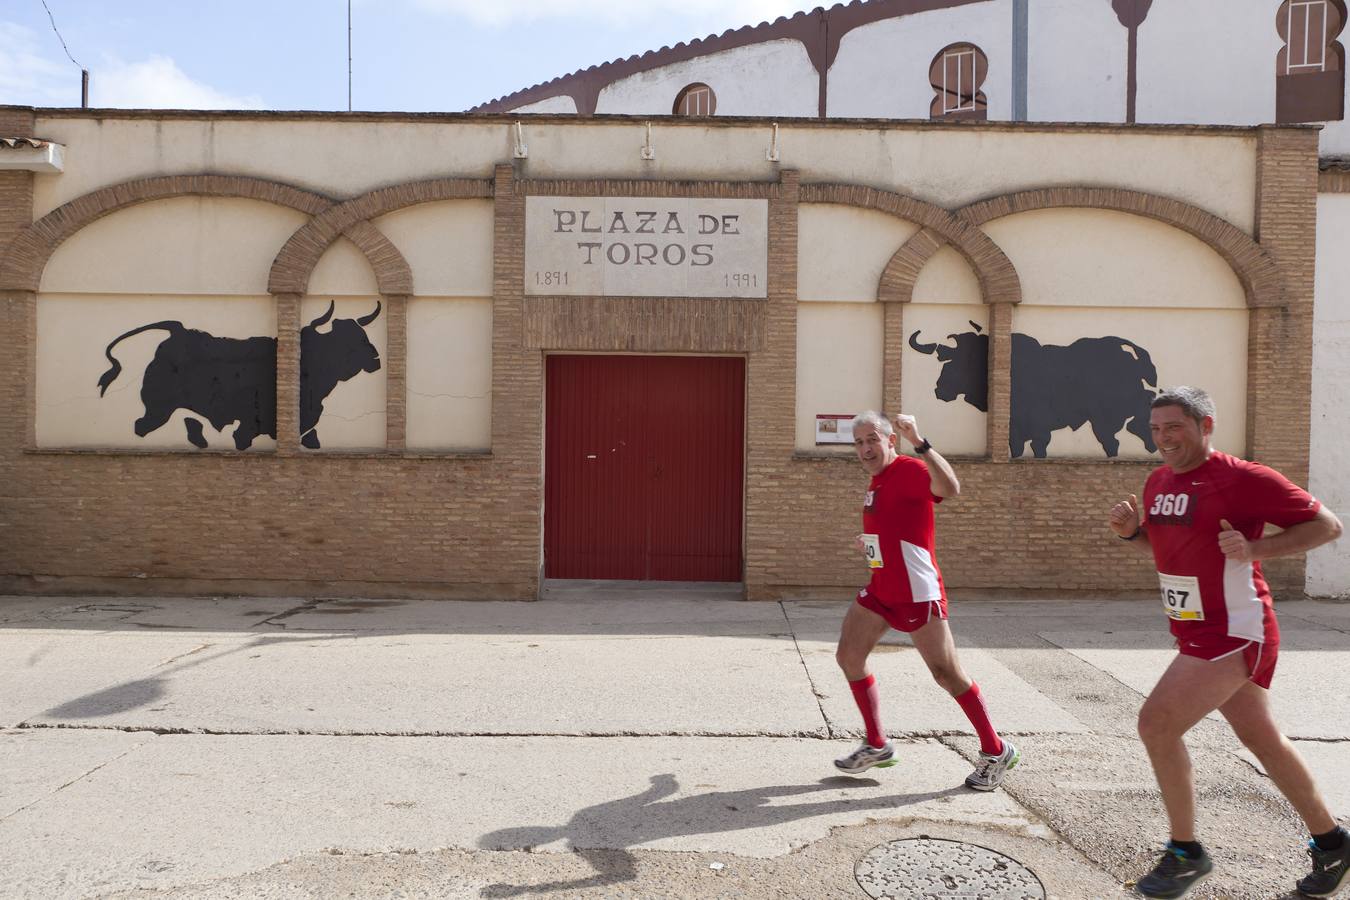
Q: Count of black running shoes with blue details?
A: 2